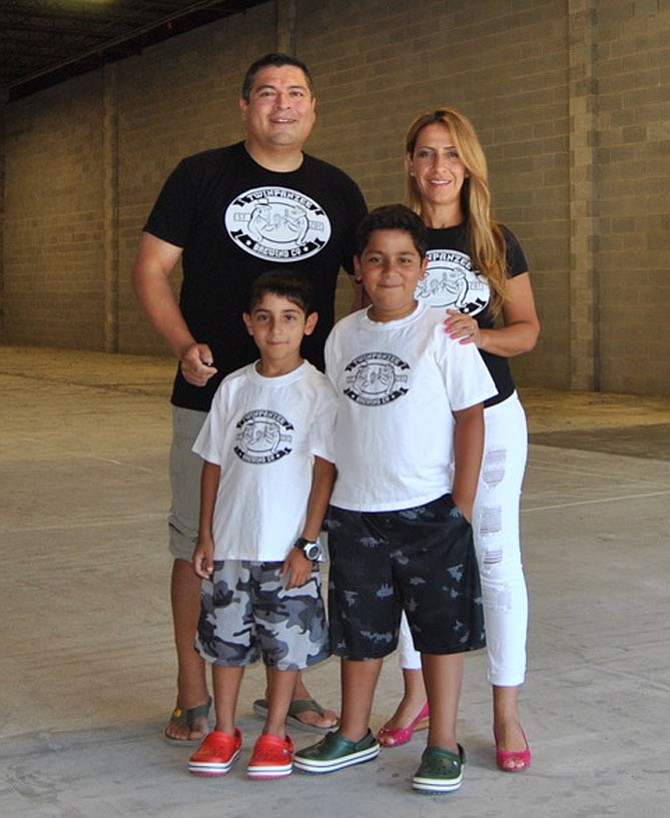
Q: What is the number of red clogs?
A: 2